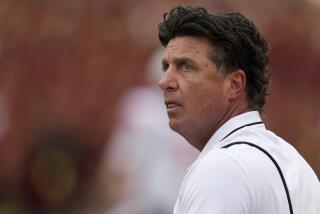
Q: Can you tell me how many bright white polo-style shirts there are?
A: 1